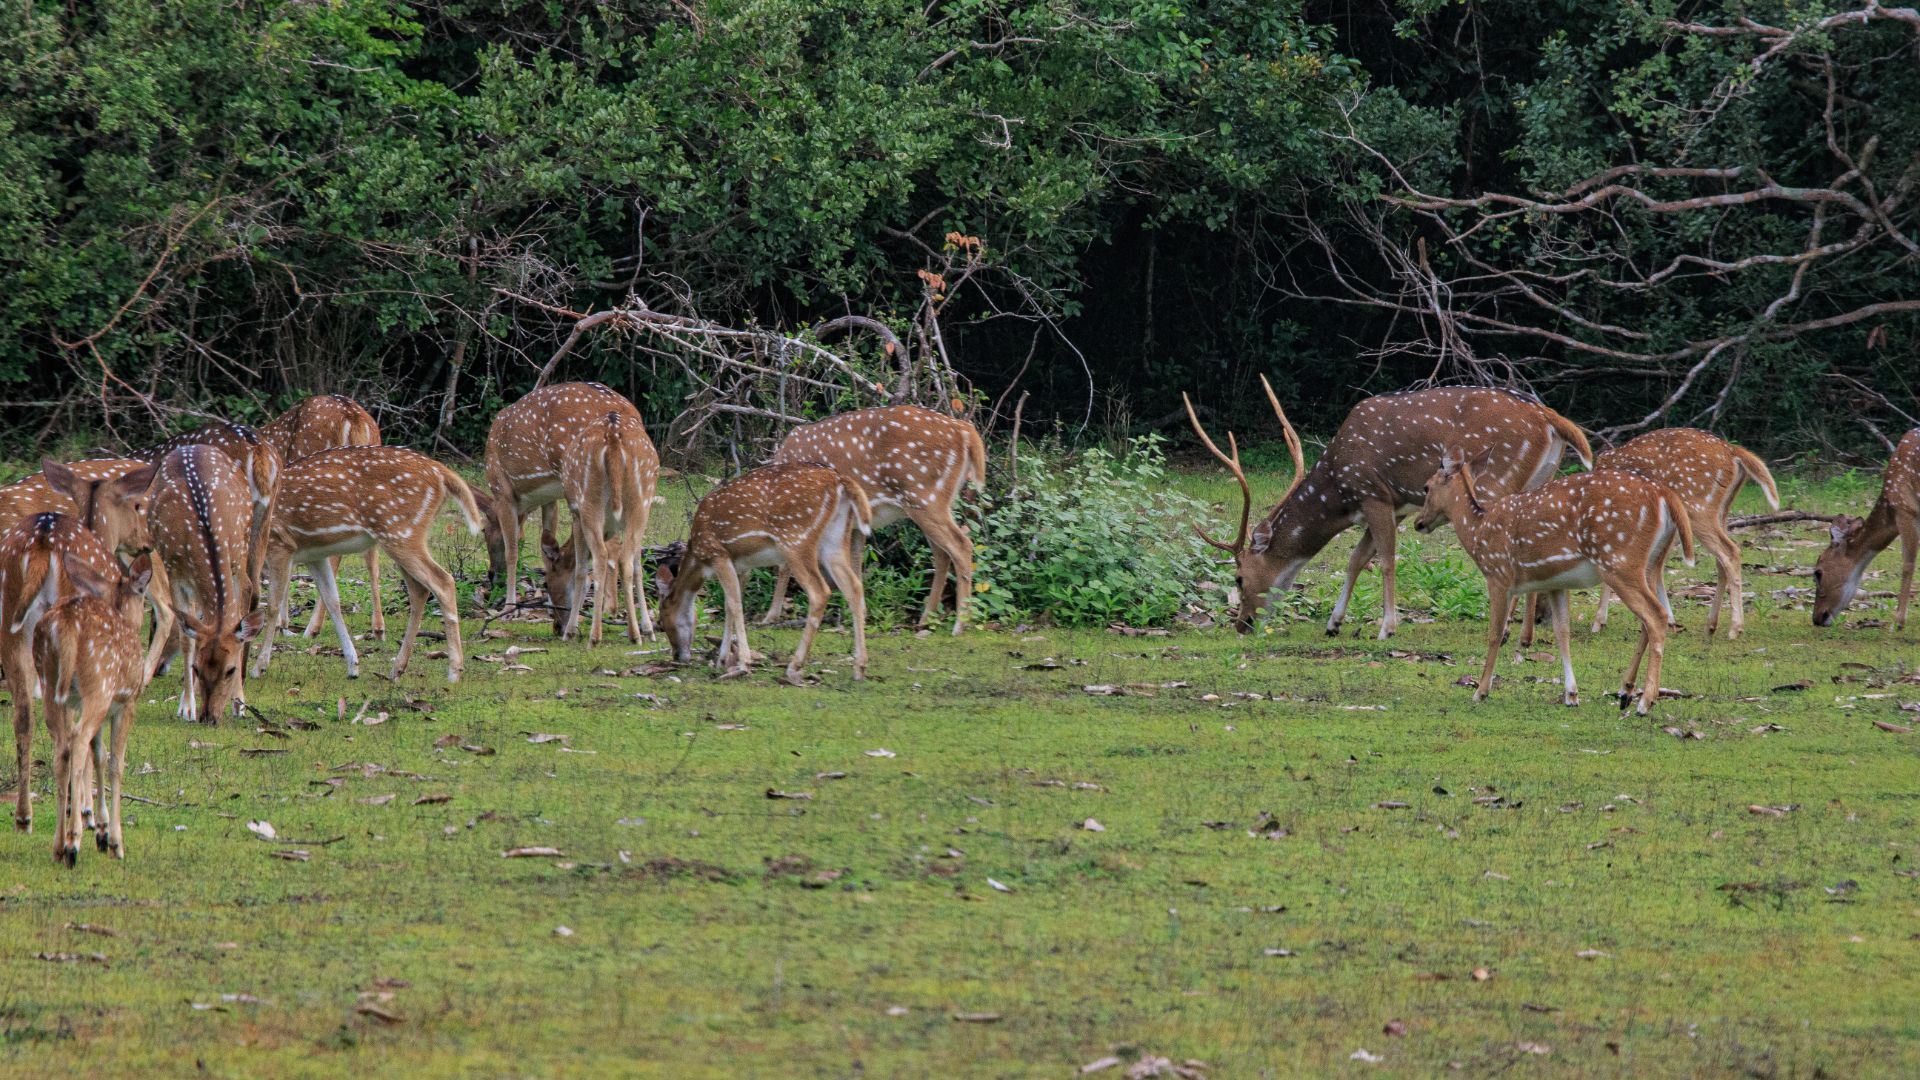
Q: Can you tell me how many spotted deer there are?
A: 15